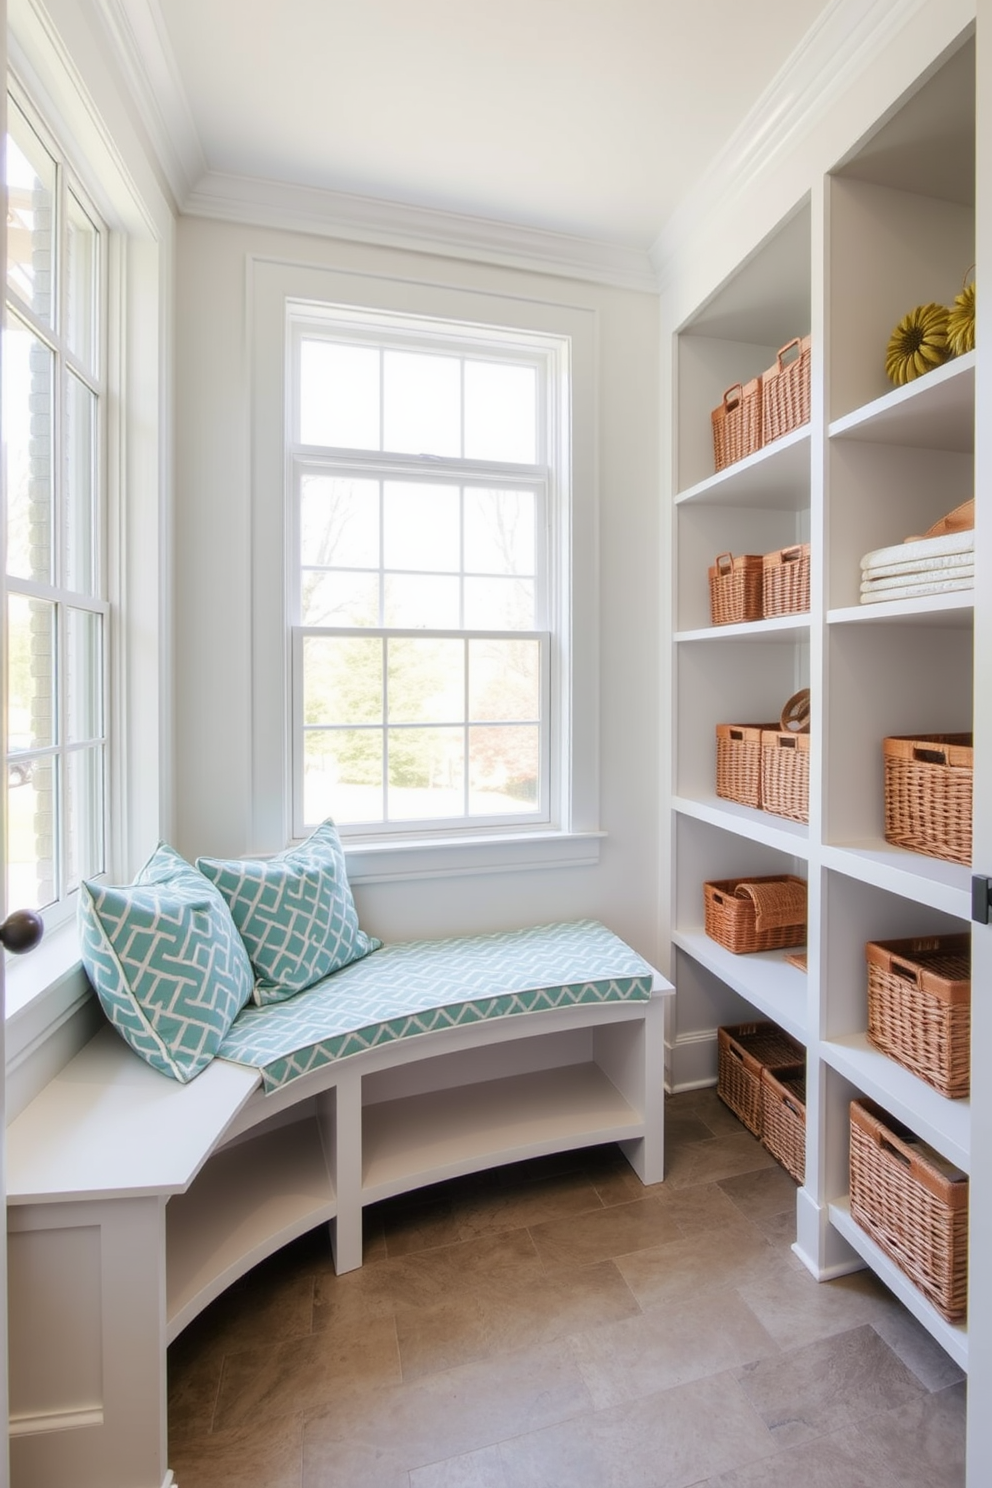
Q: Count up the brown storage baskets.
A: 12